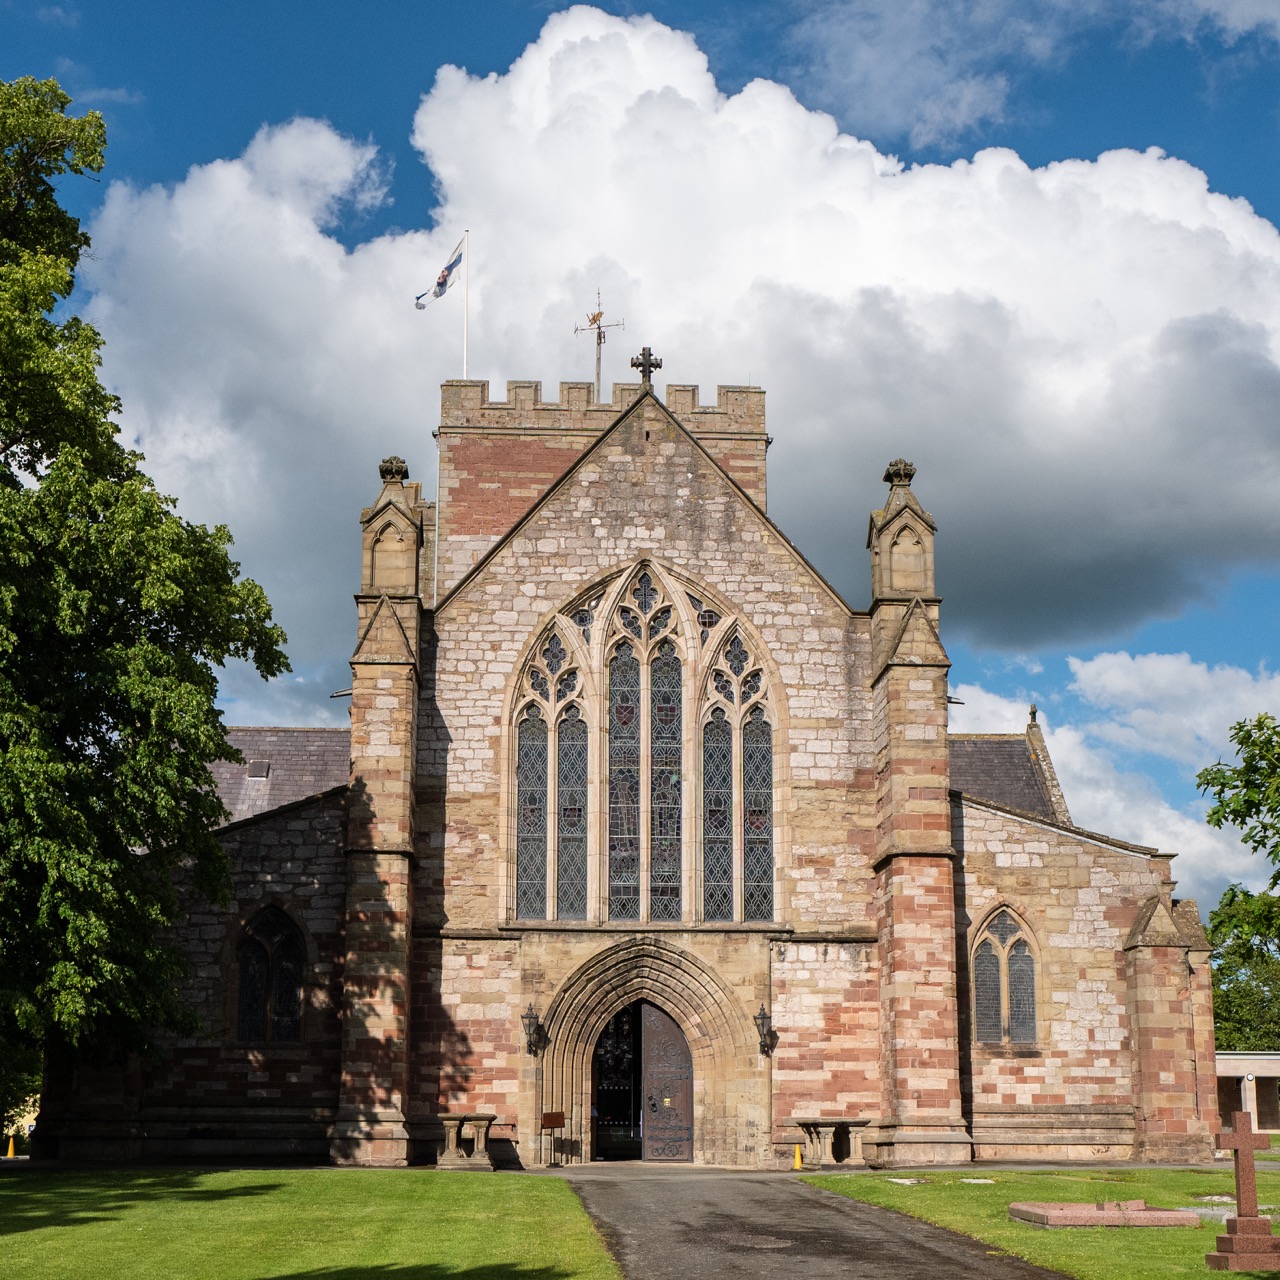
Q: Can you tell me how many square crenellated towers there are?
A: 1